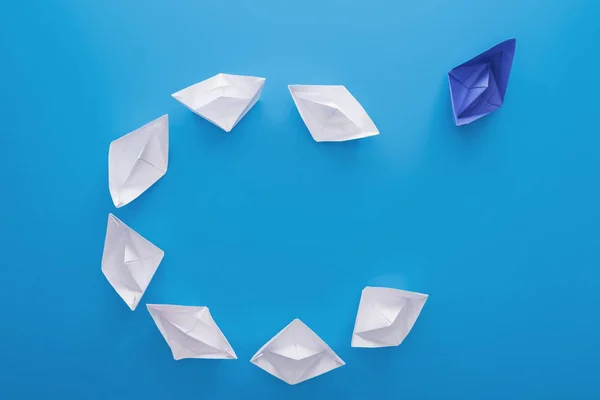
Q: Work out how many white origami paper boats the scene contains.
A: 7